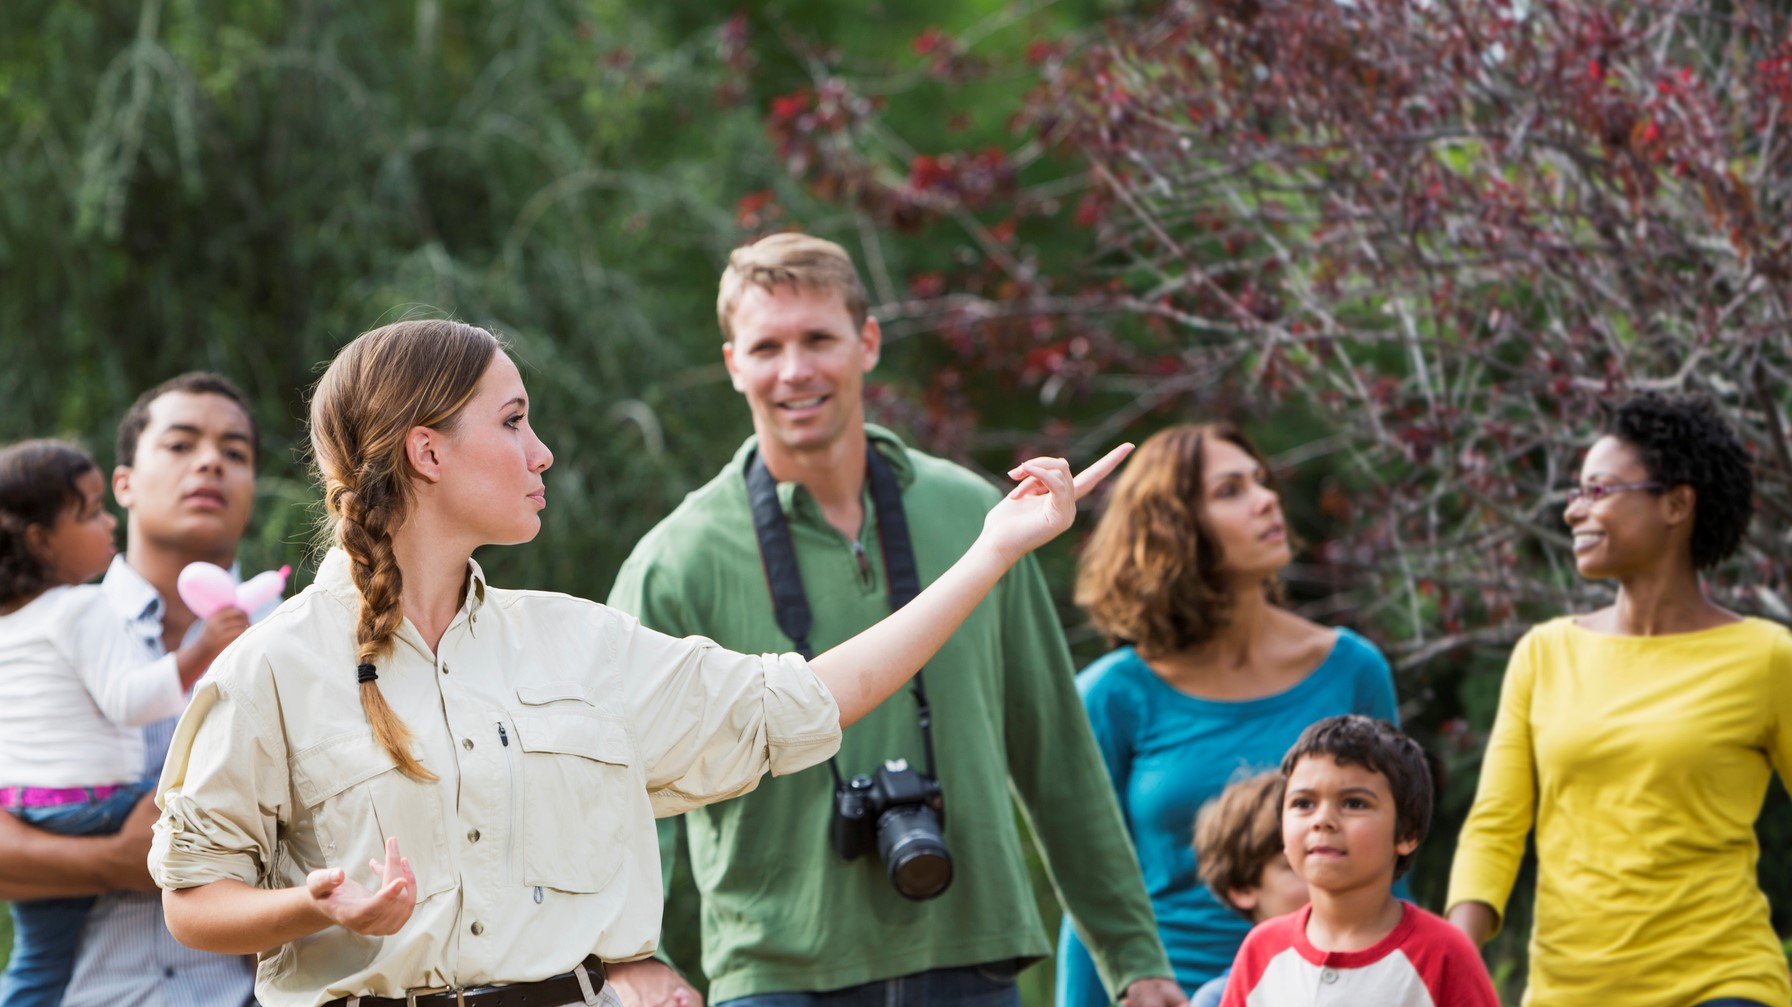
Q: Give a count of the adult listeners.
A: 4